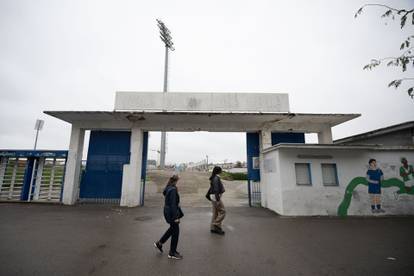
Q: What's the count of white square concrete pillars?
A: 4